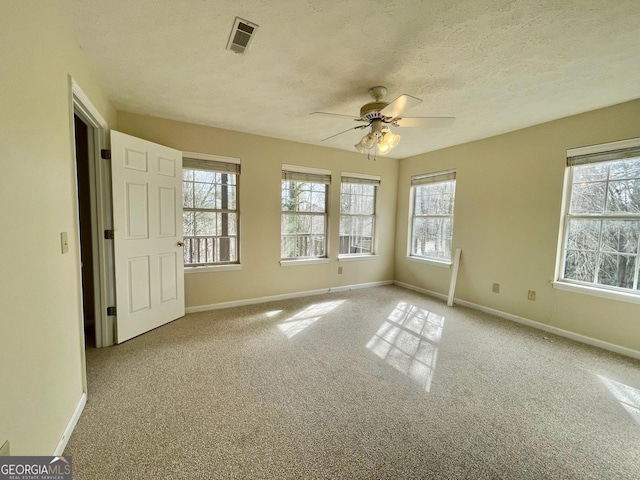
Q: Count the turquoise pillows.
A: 0